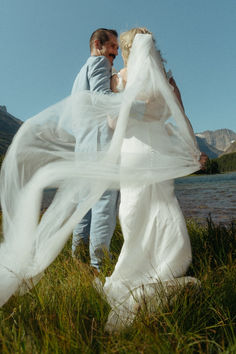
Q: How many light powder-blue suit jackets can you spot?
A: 1